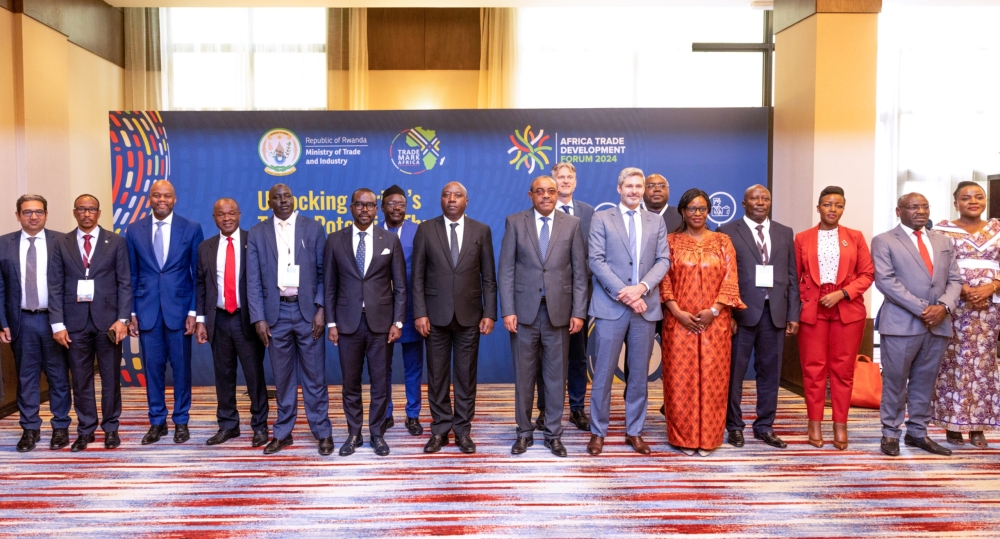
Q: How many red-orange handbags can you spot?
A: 1